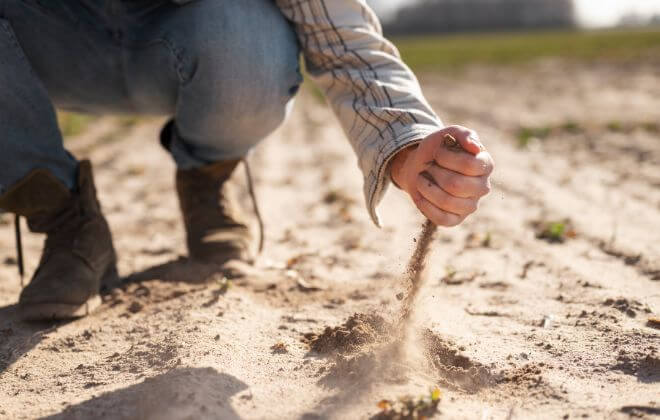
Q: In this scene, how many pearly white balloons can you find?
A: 0